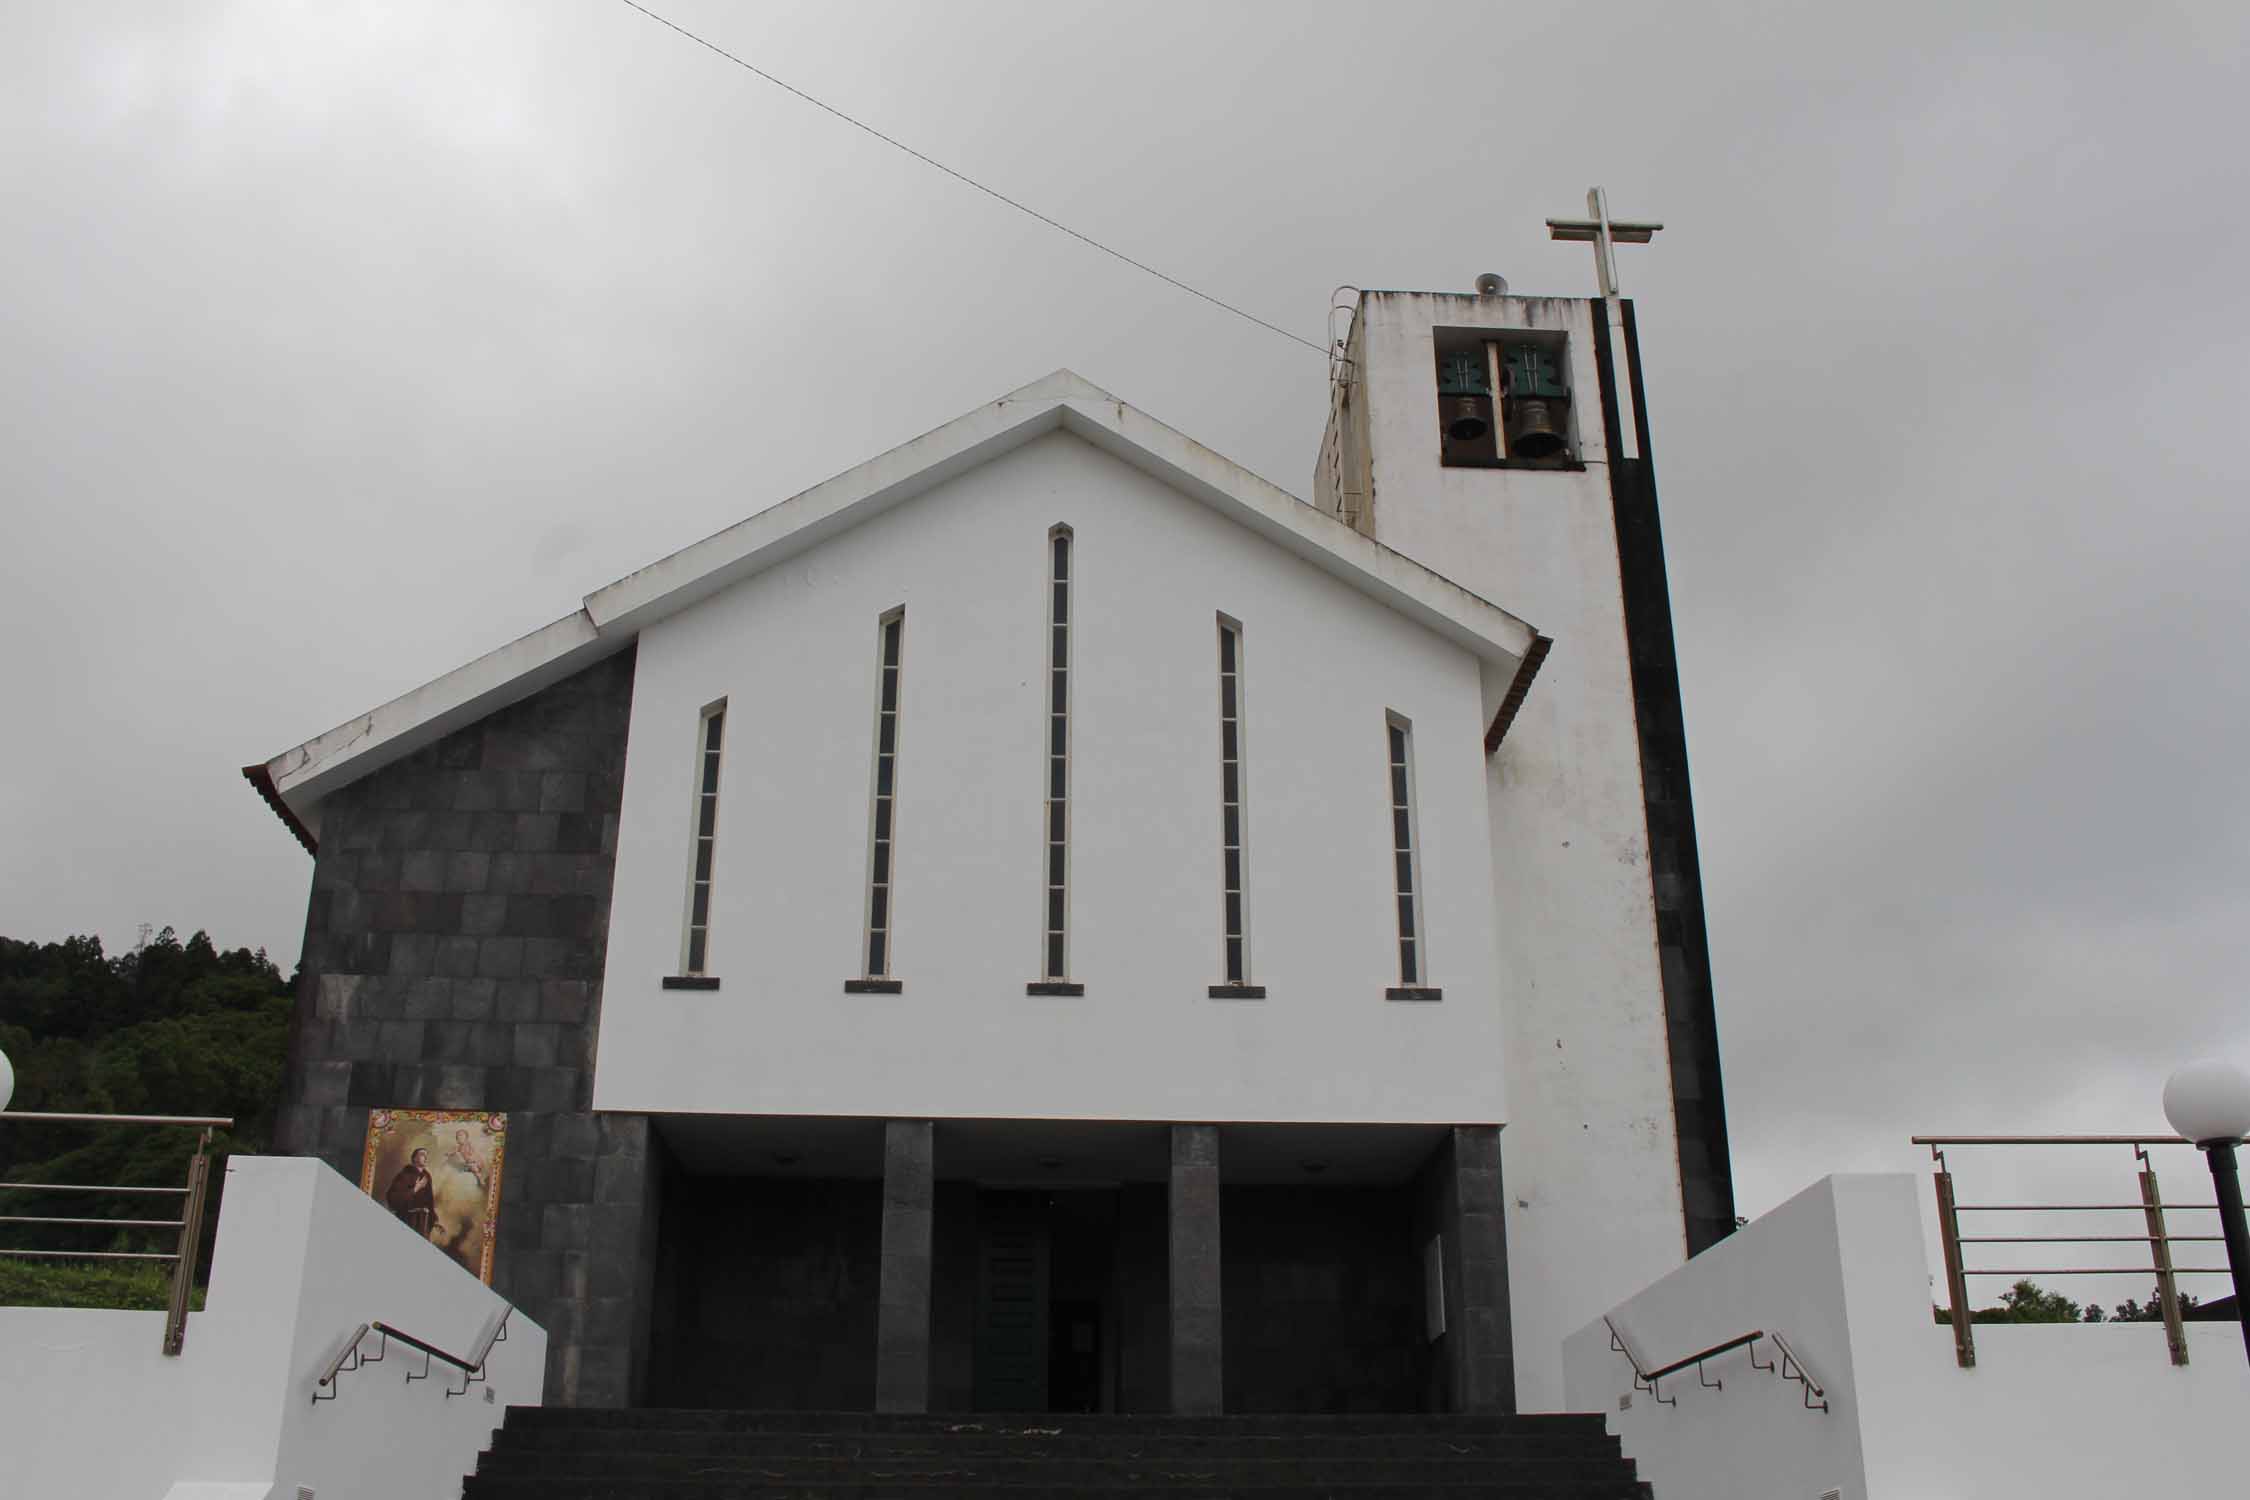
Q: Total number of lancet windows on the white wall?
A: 5